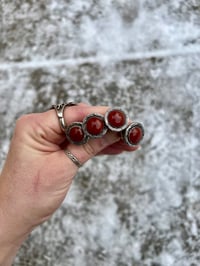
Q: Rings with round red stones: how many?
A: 4